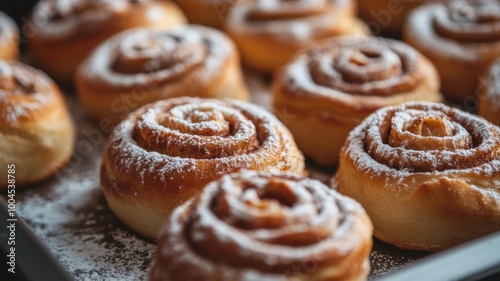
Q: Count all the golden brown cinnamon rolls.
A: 13